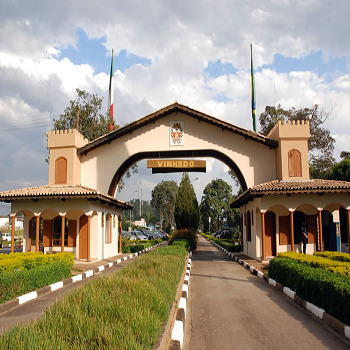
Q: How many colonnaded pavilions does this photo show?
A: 2